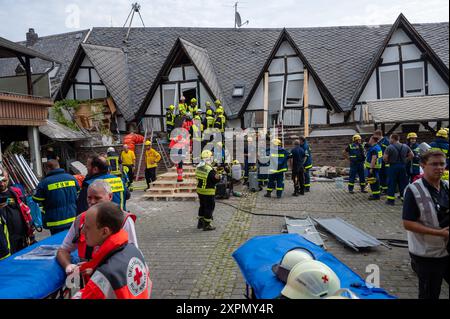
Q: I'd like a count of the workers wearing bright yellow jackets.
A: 2